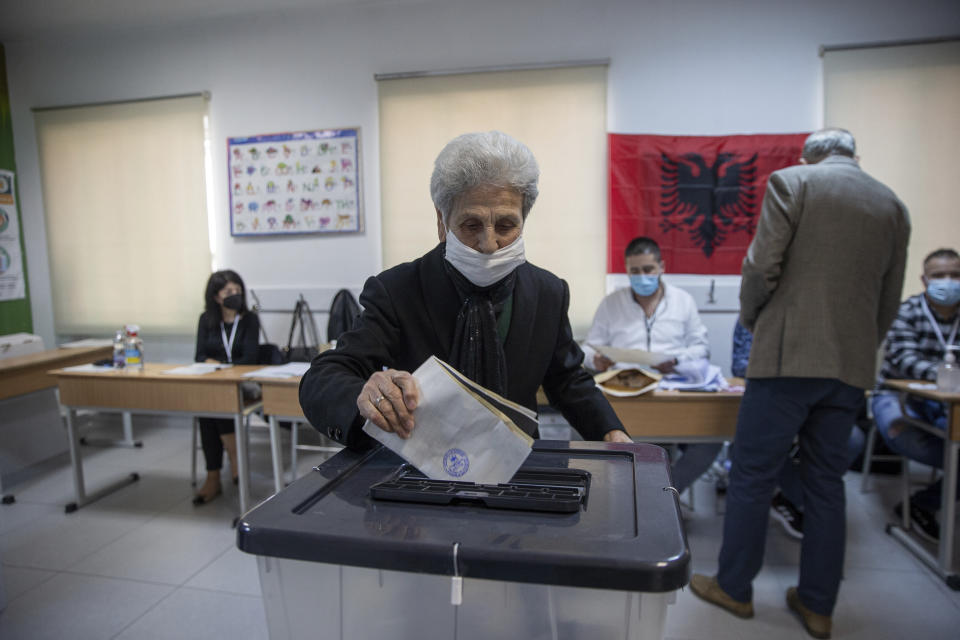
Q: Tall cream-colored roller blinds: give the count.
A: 3